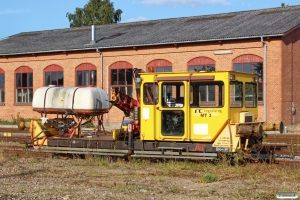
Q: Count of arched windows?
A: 8